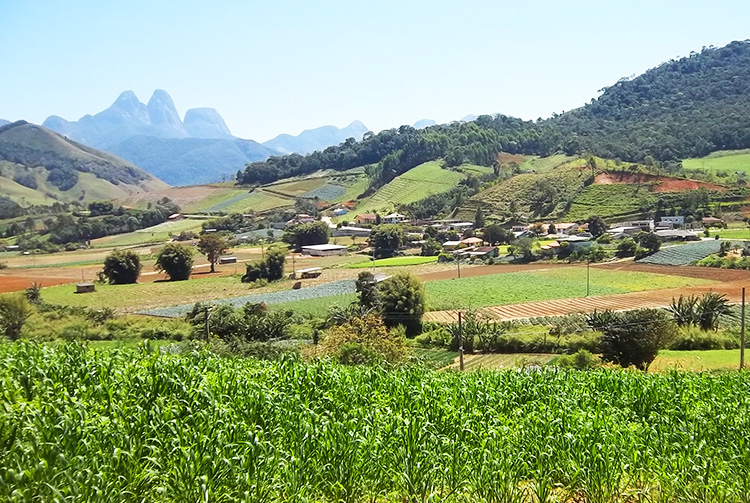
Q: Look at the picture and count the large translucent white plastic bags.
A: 0